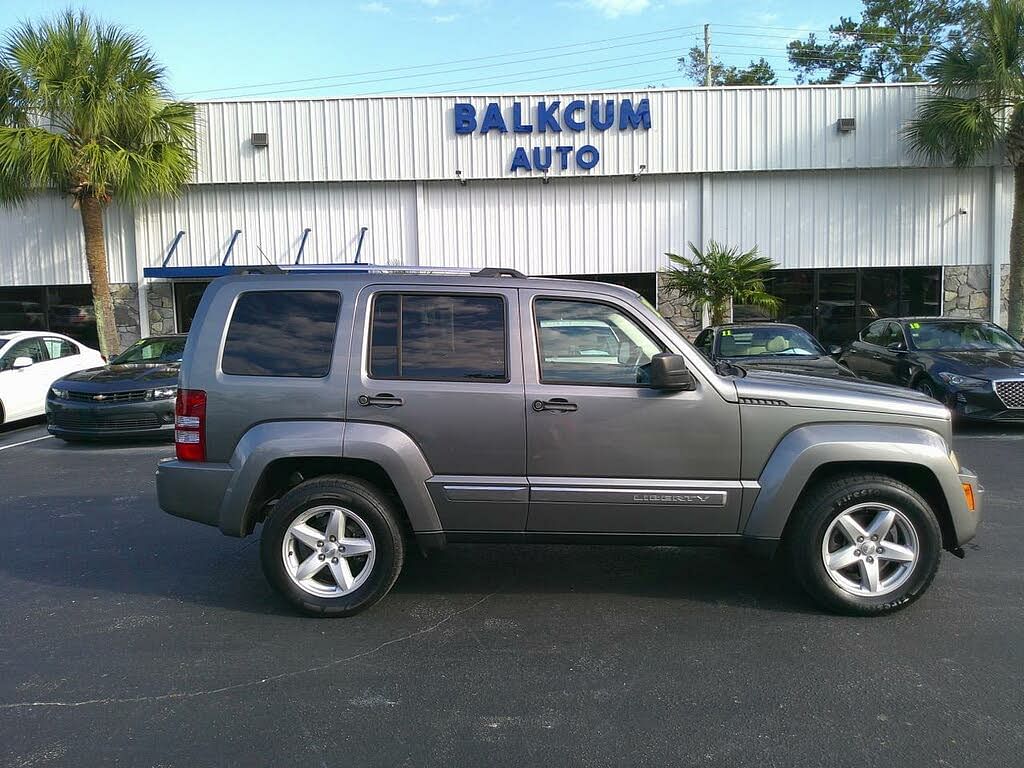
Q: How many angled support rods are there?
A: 4